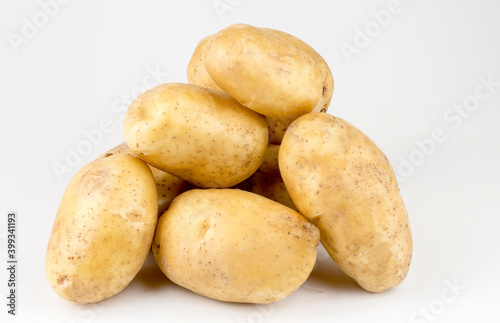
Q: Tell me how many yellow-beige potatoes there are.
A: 8